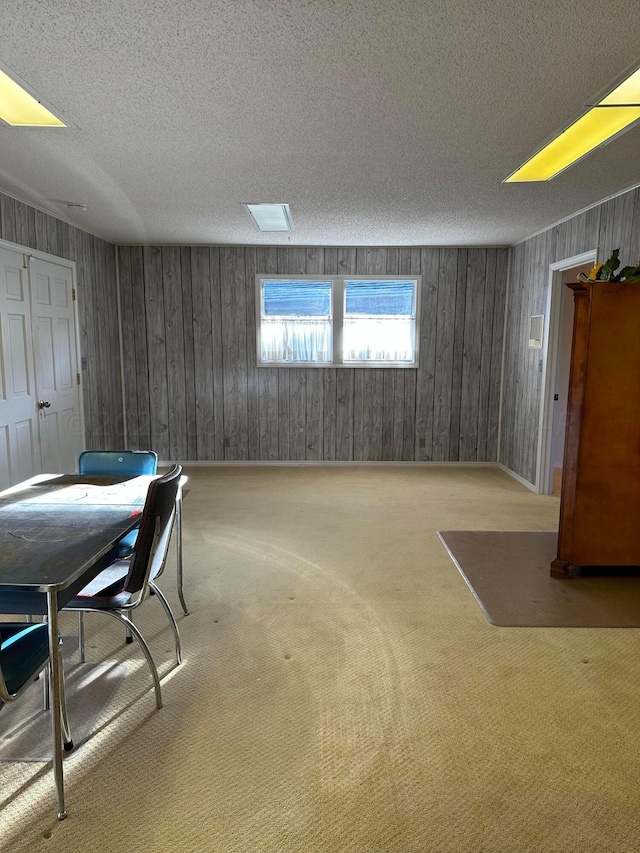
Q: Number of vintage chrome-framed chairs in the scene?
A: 3